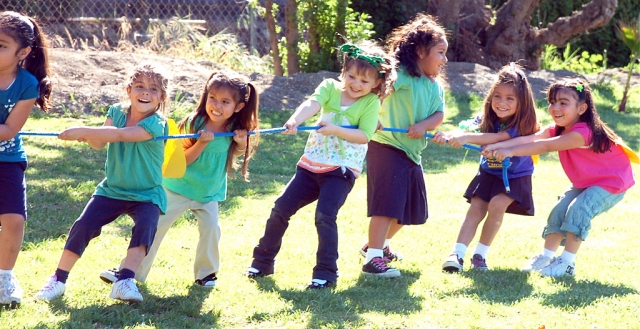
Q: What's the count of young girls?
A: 7